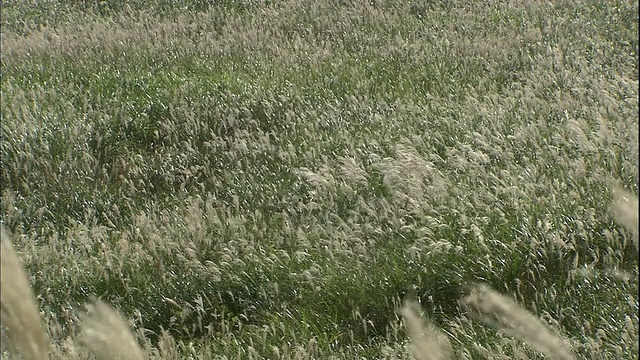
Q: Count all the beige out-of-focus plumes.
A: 5